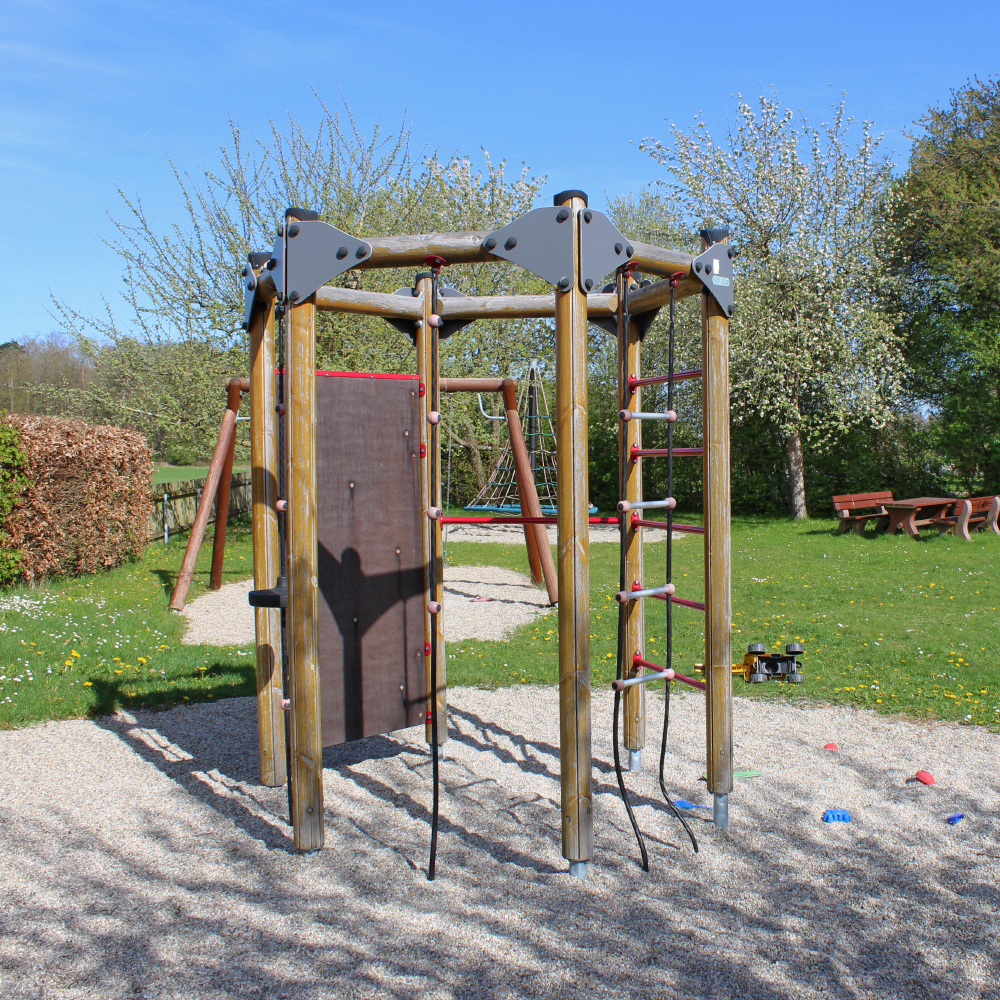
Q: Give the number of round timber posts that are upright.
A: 6